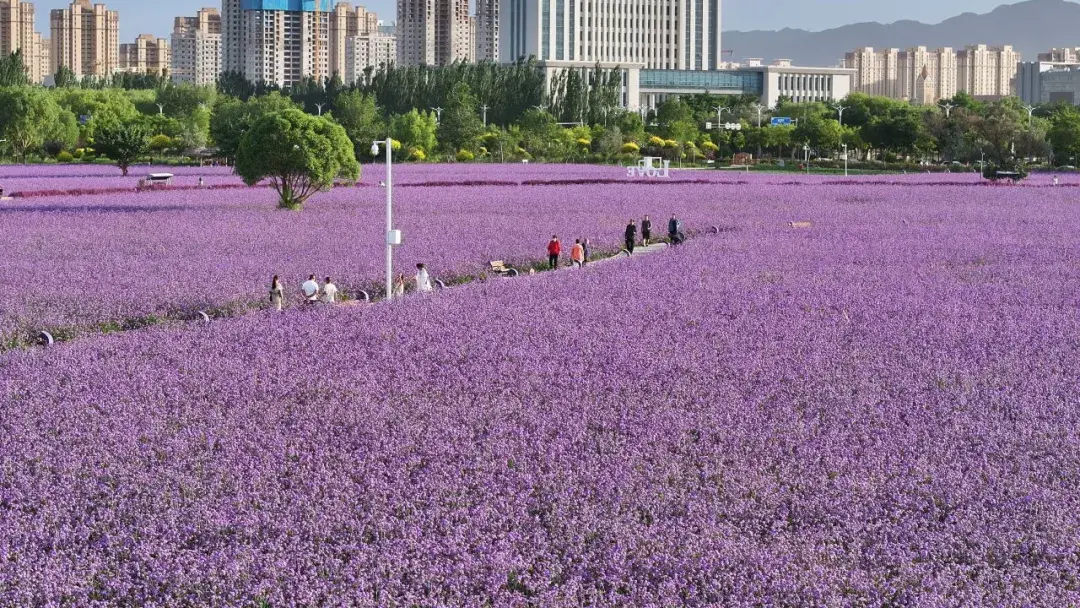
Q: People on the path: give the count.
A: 11